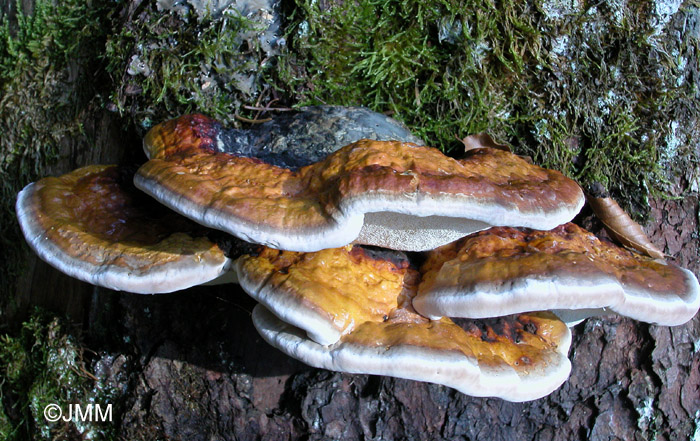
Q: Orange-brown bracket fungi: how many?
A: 5